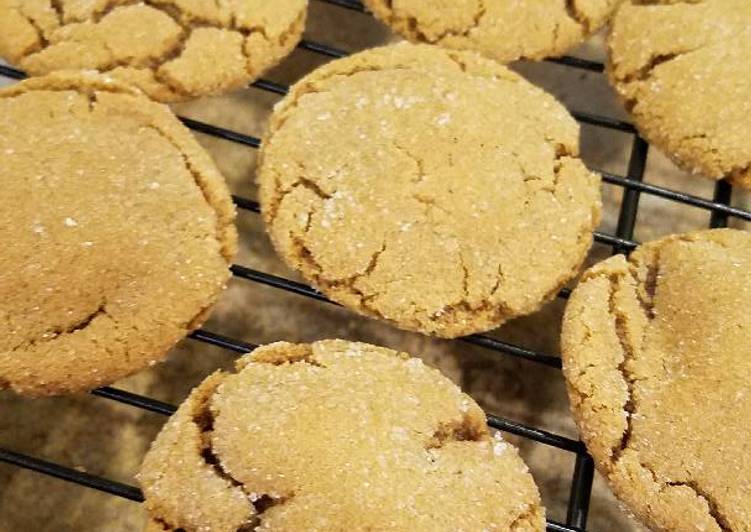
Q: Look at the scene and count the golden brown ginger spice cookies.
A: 7